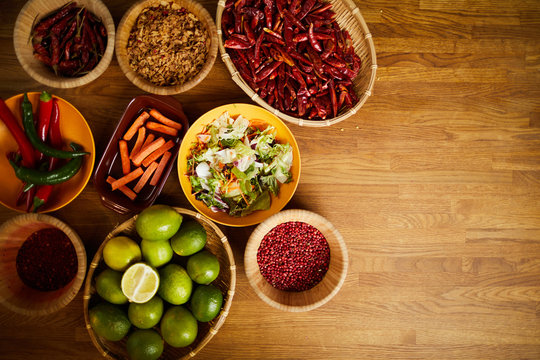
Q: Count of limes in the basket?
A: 13